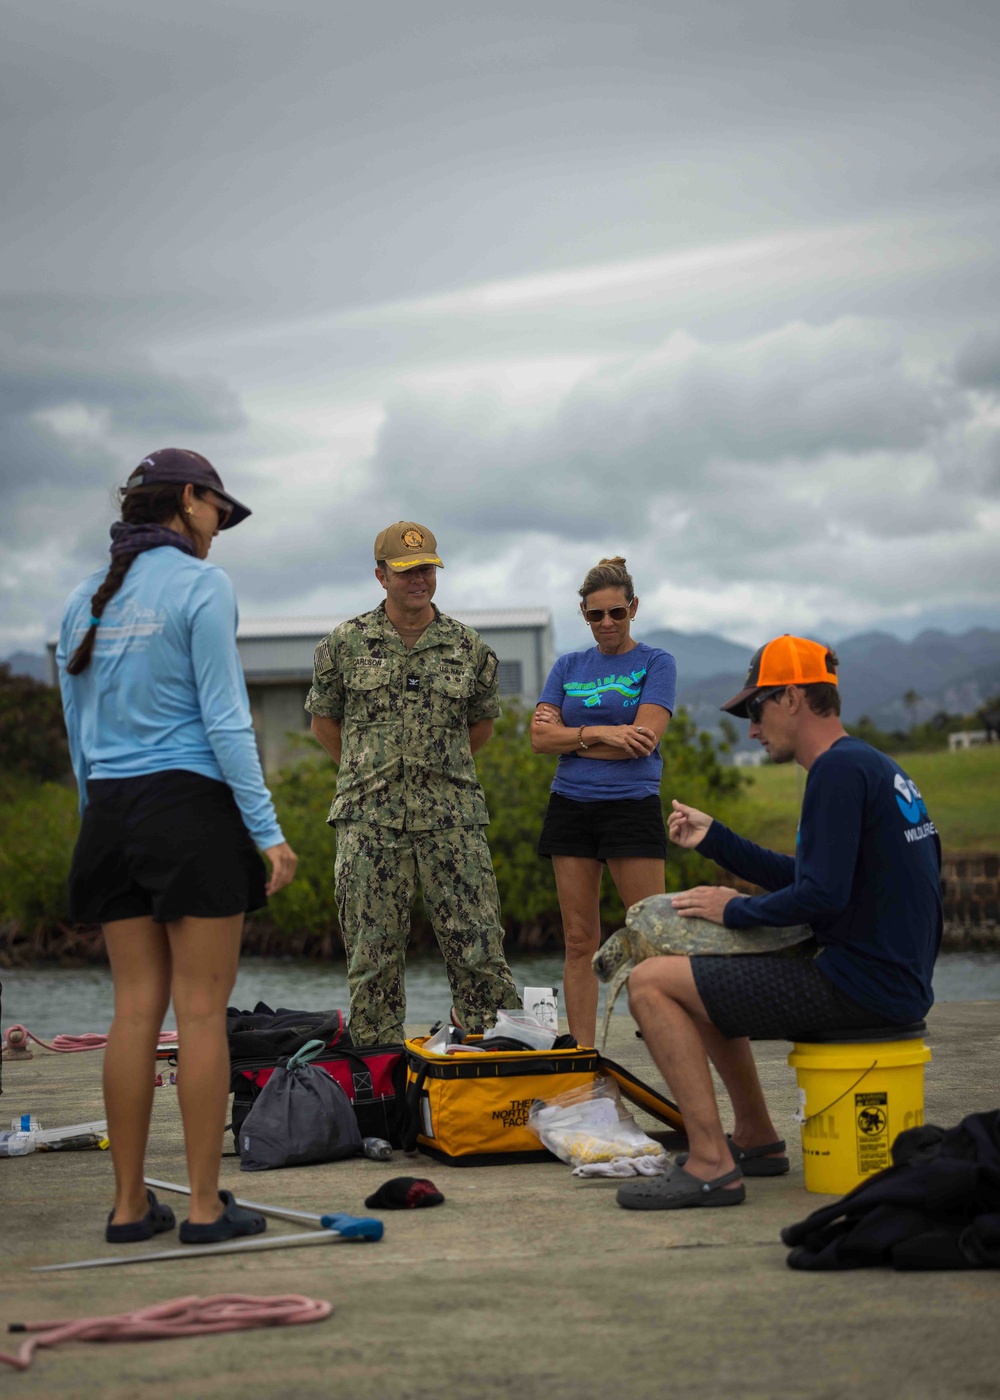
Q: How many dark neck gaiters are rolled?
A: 1